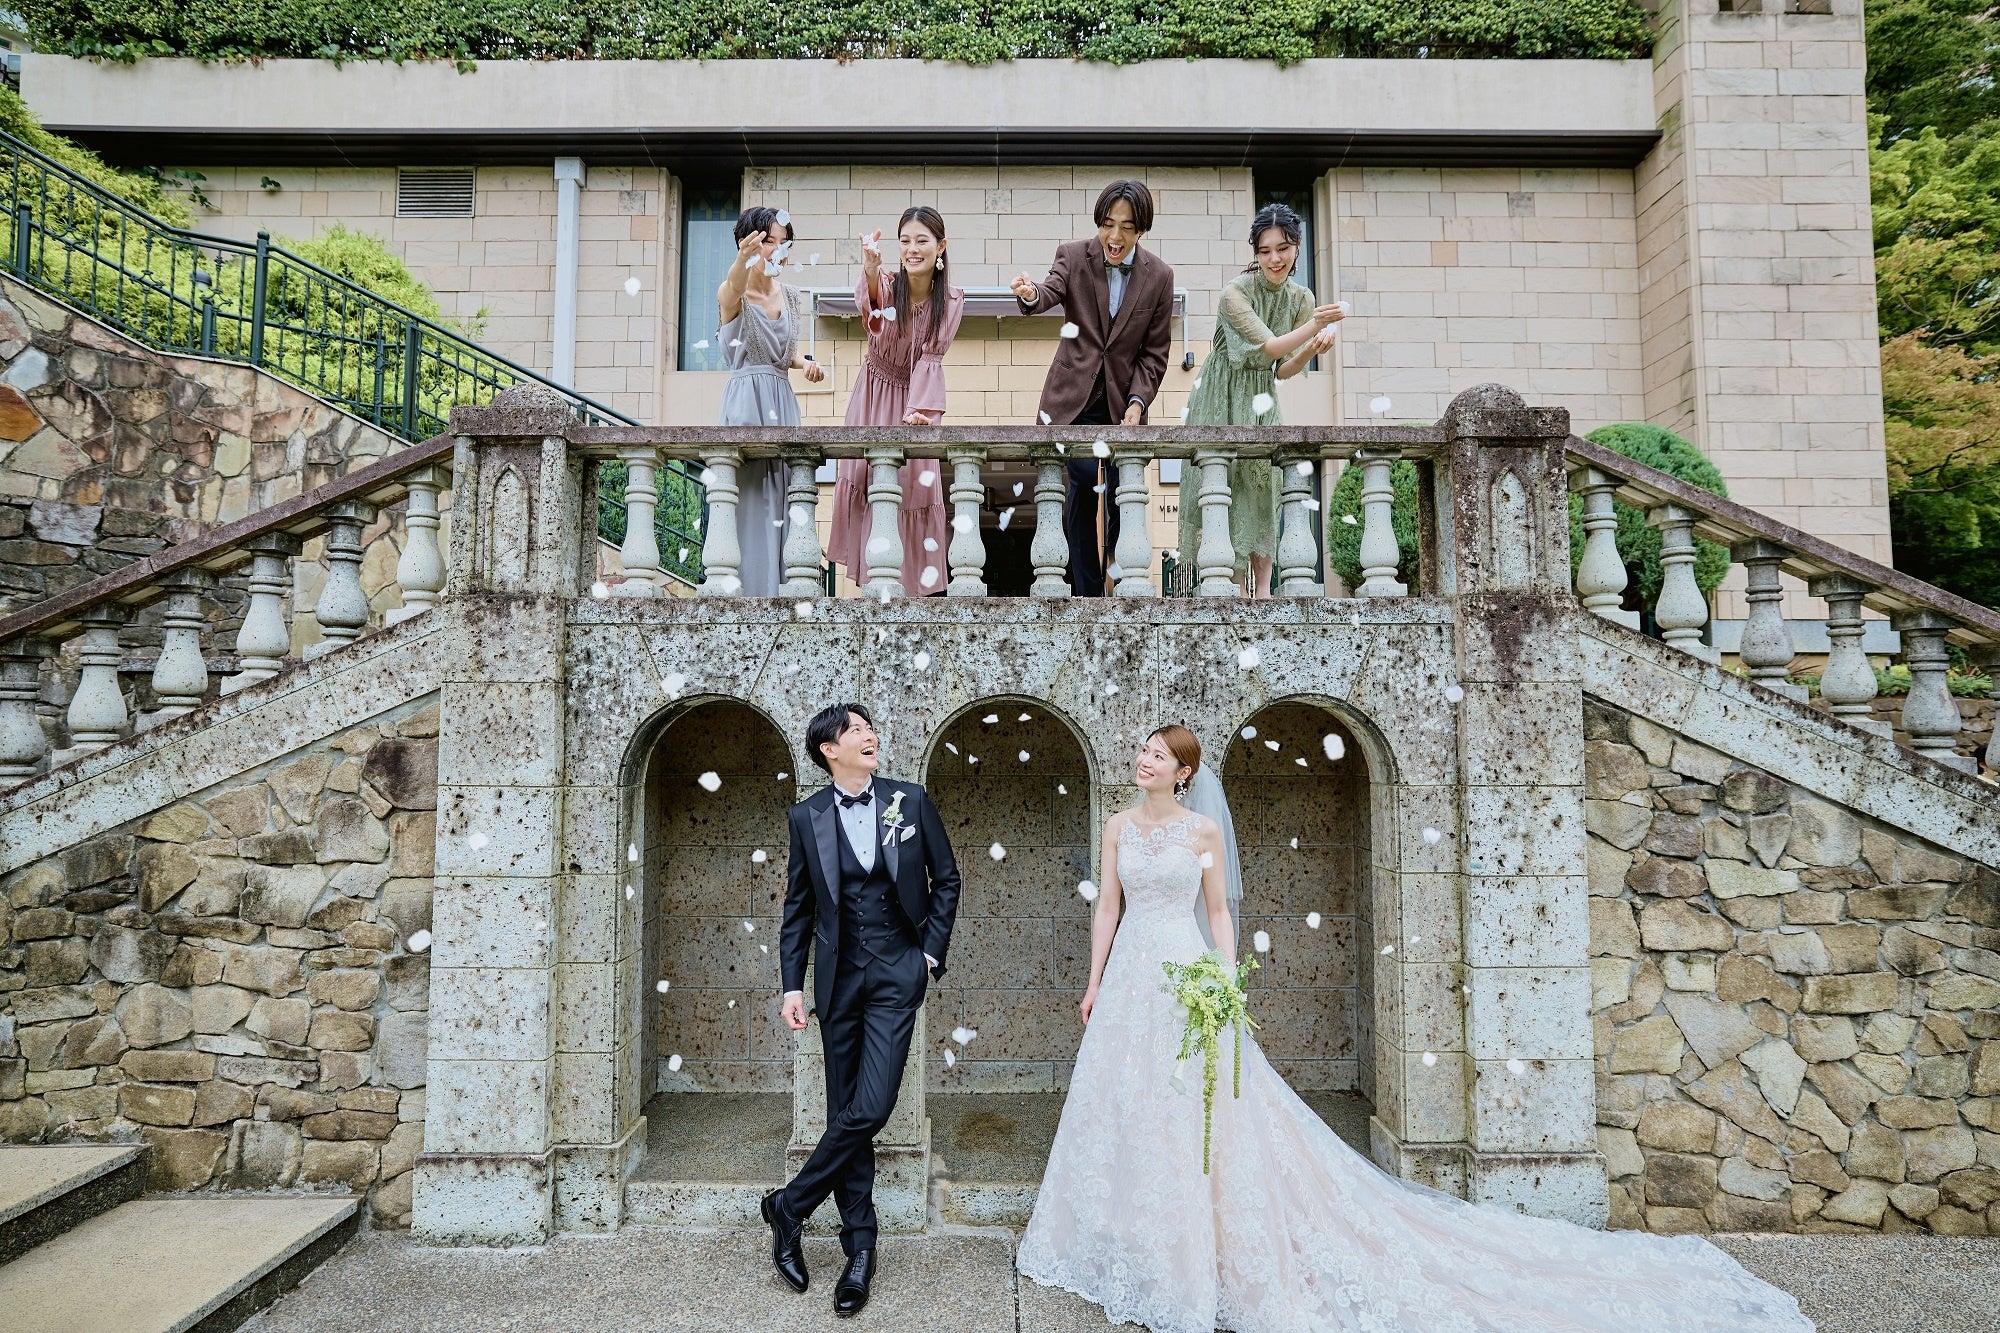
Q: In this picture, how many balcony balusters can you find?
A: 10